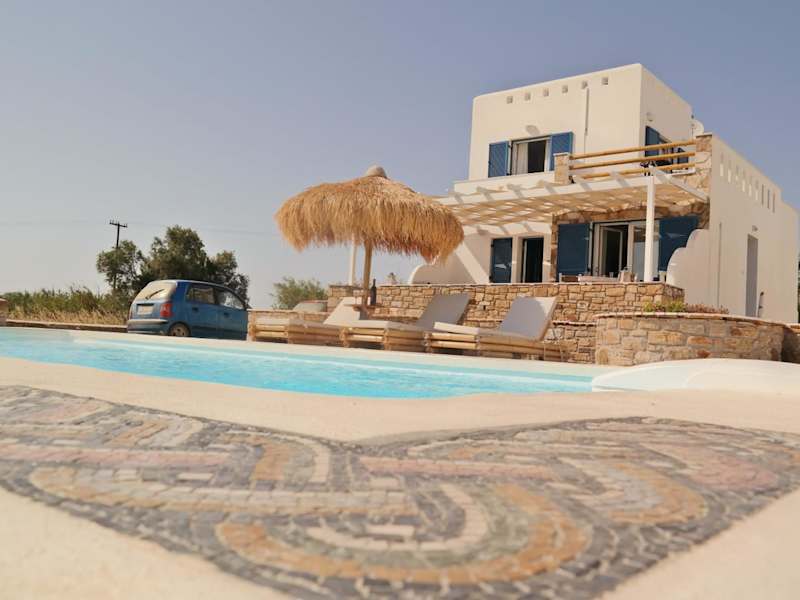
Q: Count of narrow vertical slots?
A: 9